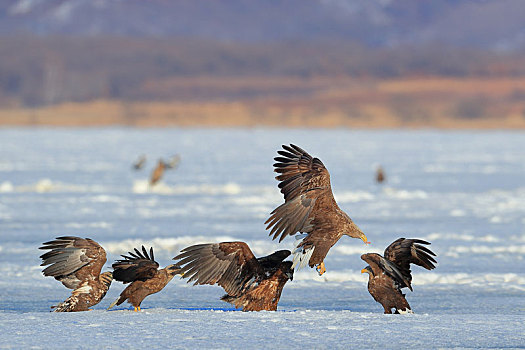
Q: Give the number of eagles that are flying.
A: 1